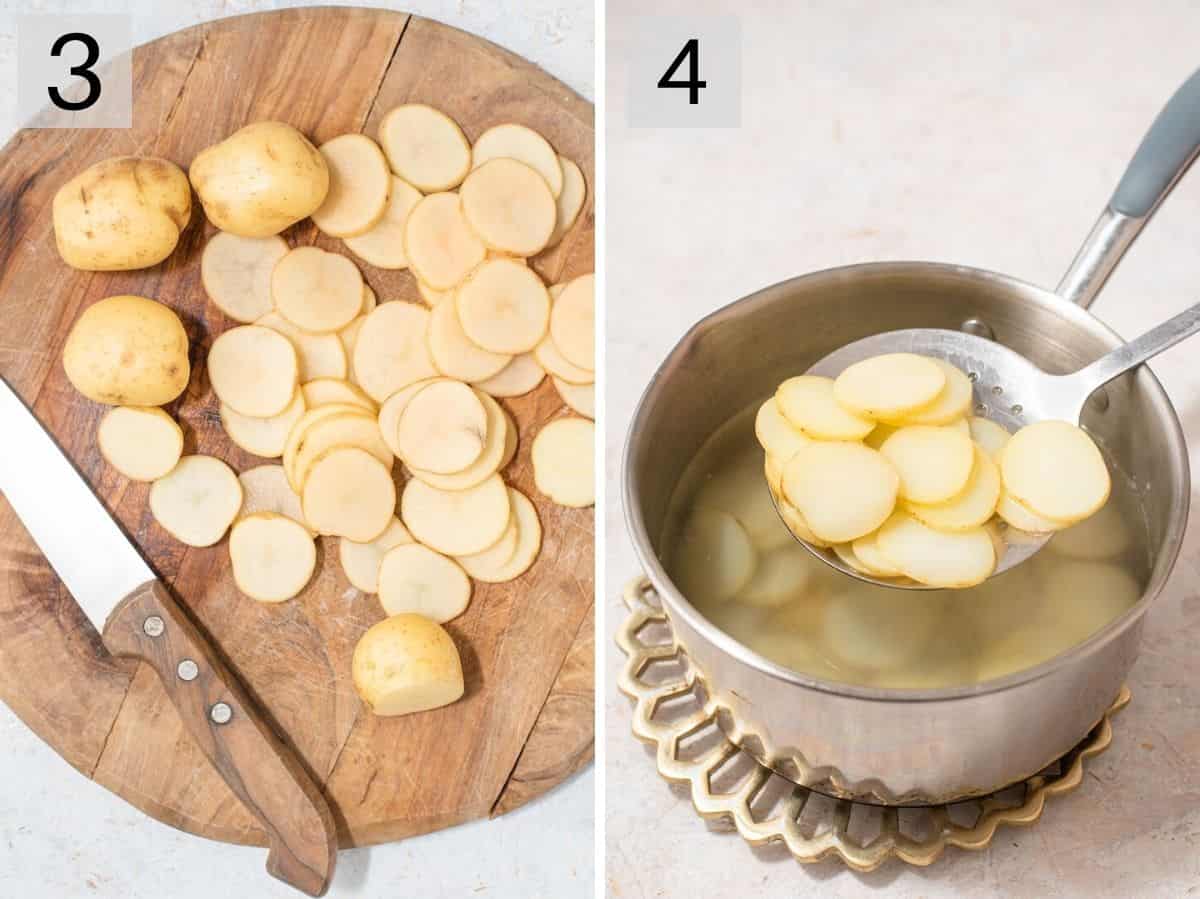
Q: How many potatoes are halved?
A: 1